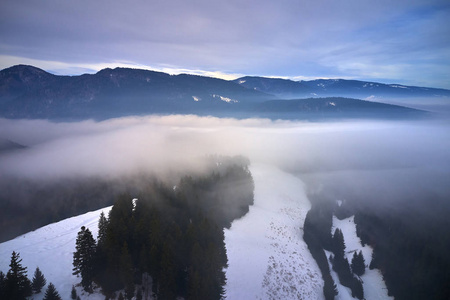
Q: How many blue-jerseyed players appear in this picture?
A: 0